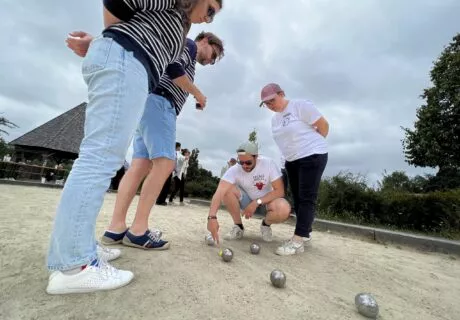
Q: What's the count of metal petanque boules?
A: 5